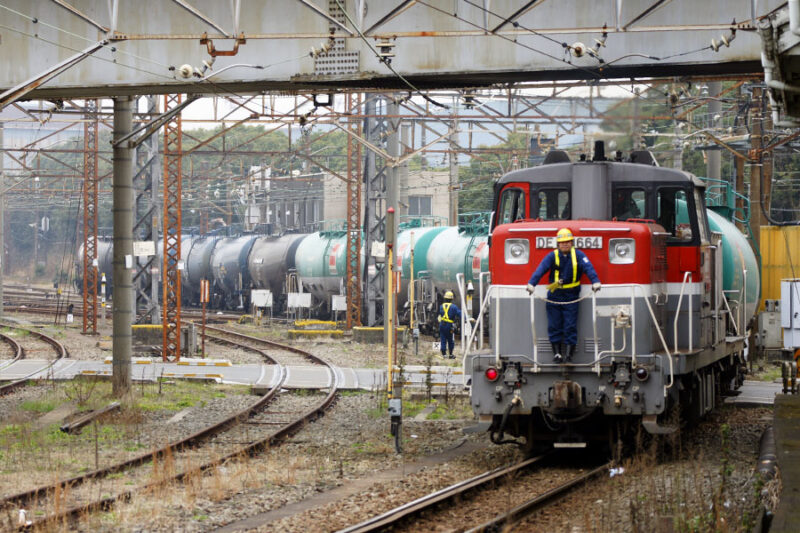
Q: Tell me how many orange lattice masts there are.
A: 3